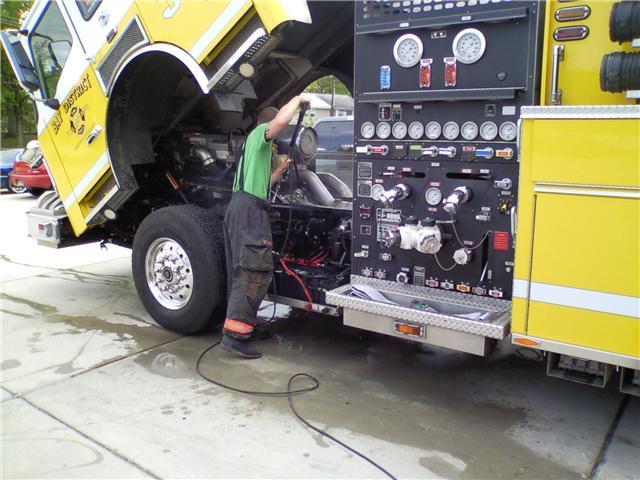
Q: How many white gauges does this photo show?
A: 13